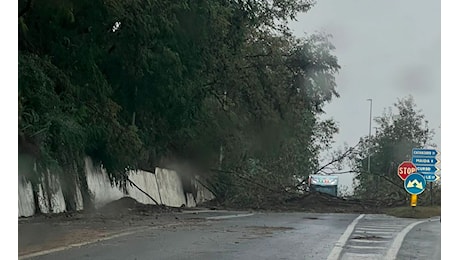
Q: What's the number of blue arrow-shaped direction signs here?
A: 4